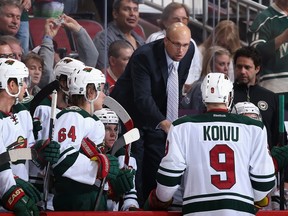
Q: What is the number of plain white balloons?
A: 0